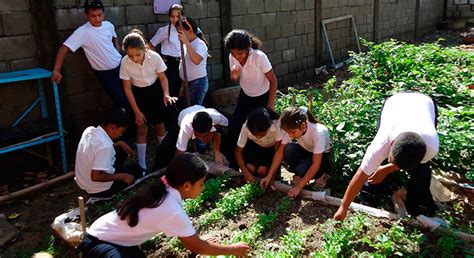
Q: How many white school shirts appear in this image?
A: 11